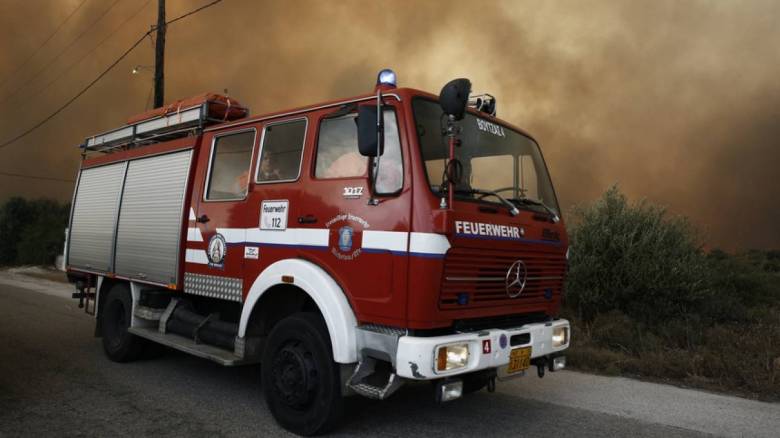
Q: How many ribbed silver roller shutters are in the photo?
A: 2